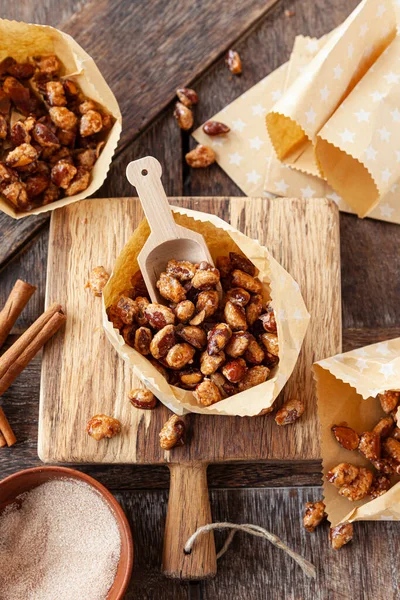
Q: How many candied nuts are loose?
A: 12